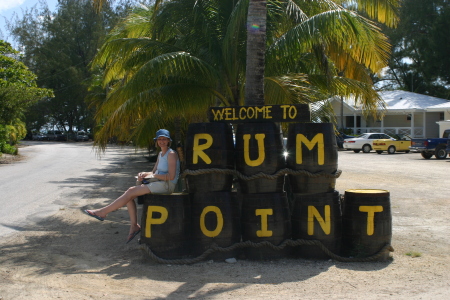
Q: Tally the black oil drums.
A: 8